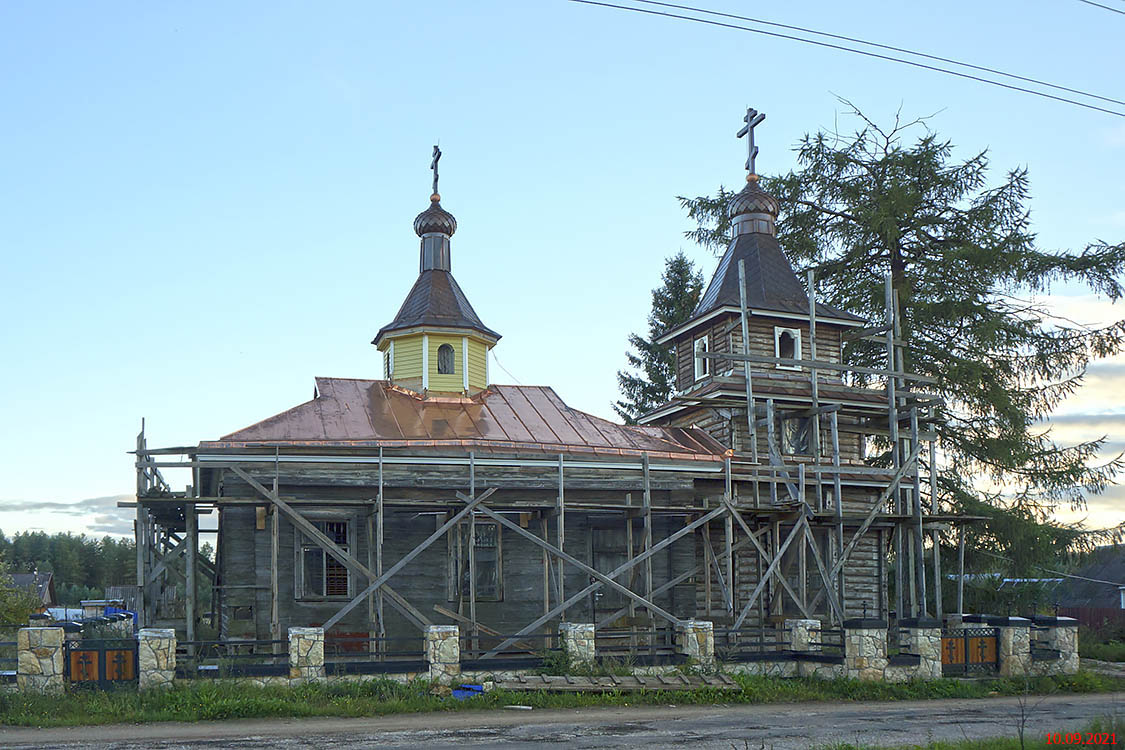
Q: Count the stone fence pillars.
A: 11